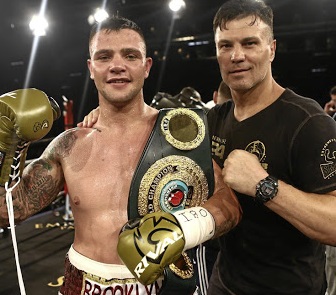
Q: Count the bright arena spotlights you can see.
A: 3